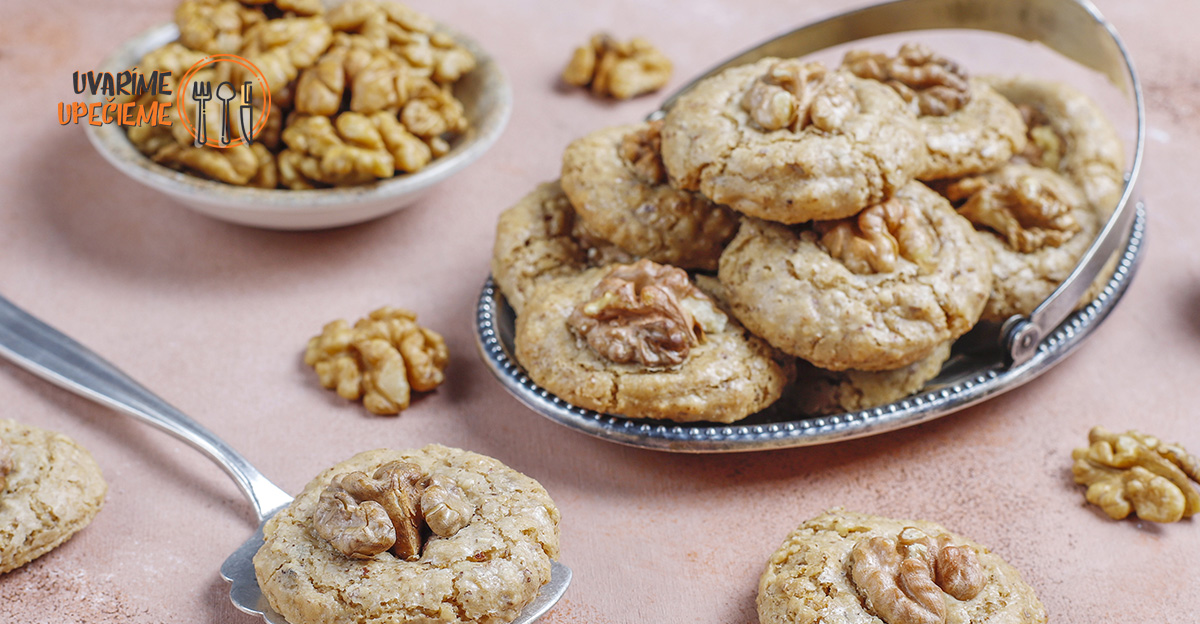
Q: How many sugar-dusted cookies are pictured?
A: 0